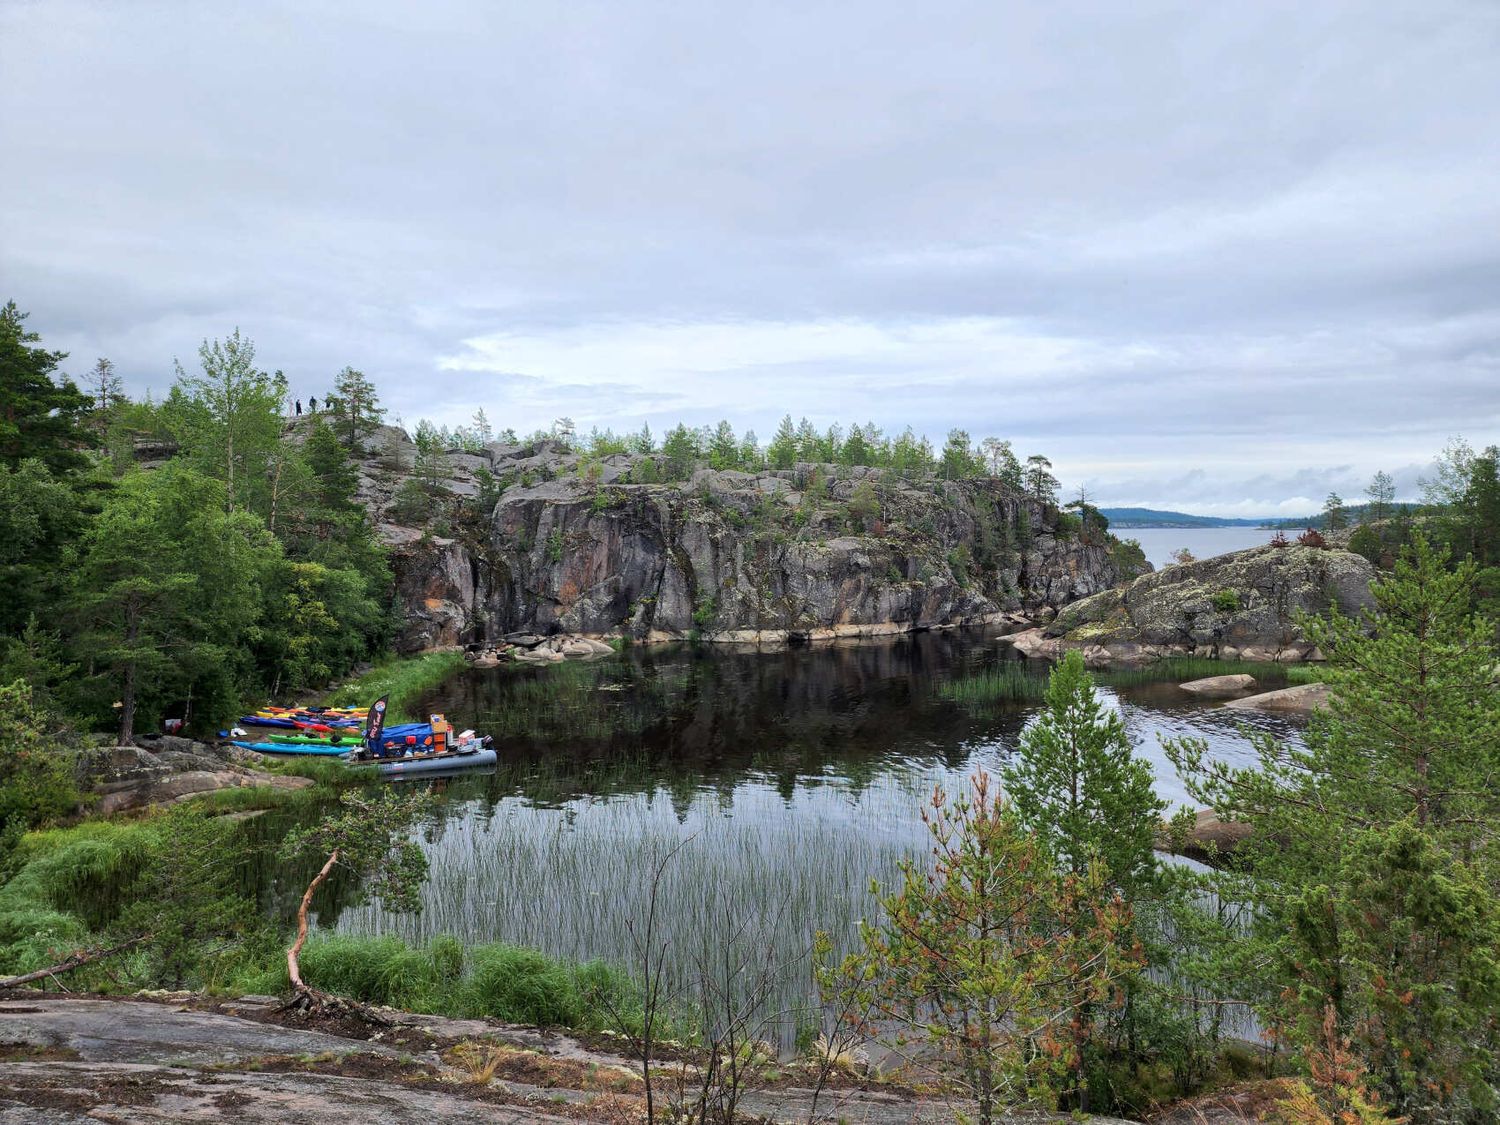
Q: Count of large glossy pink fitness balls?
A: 0